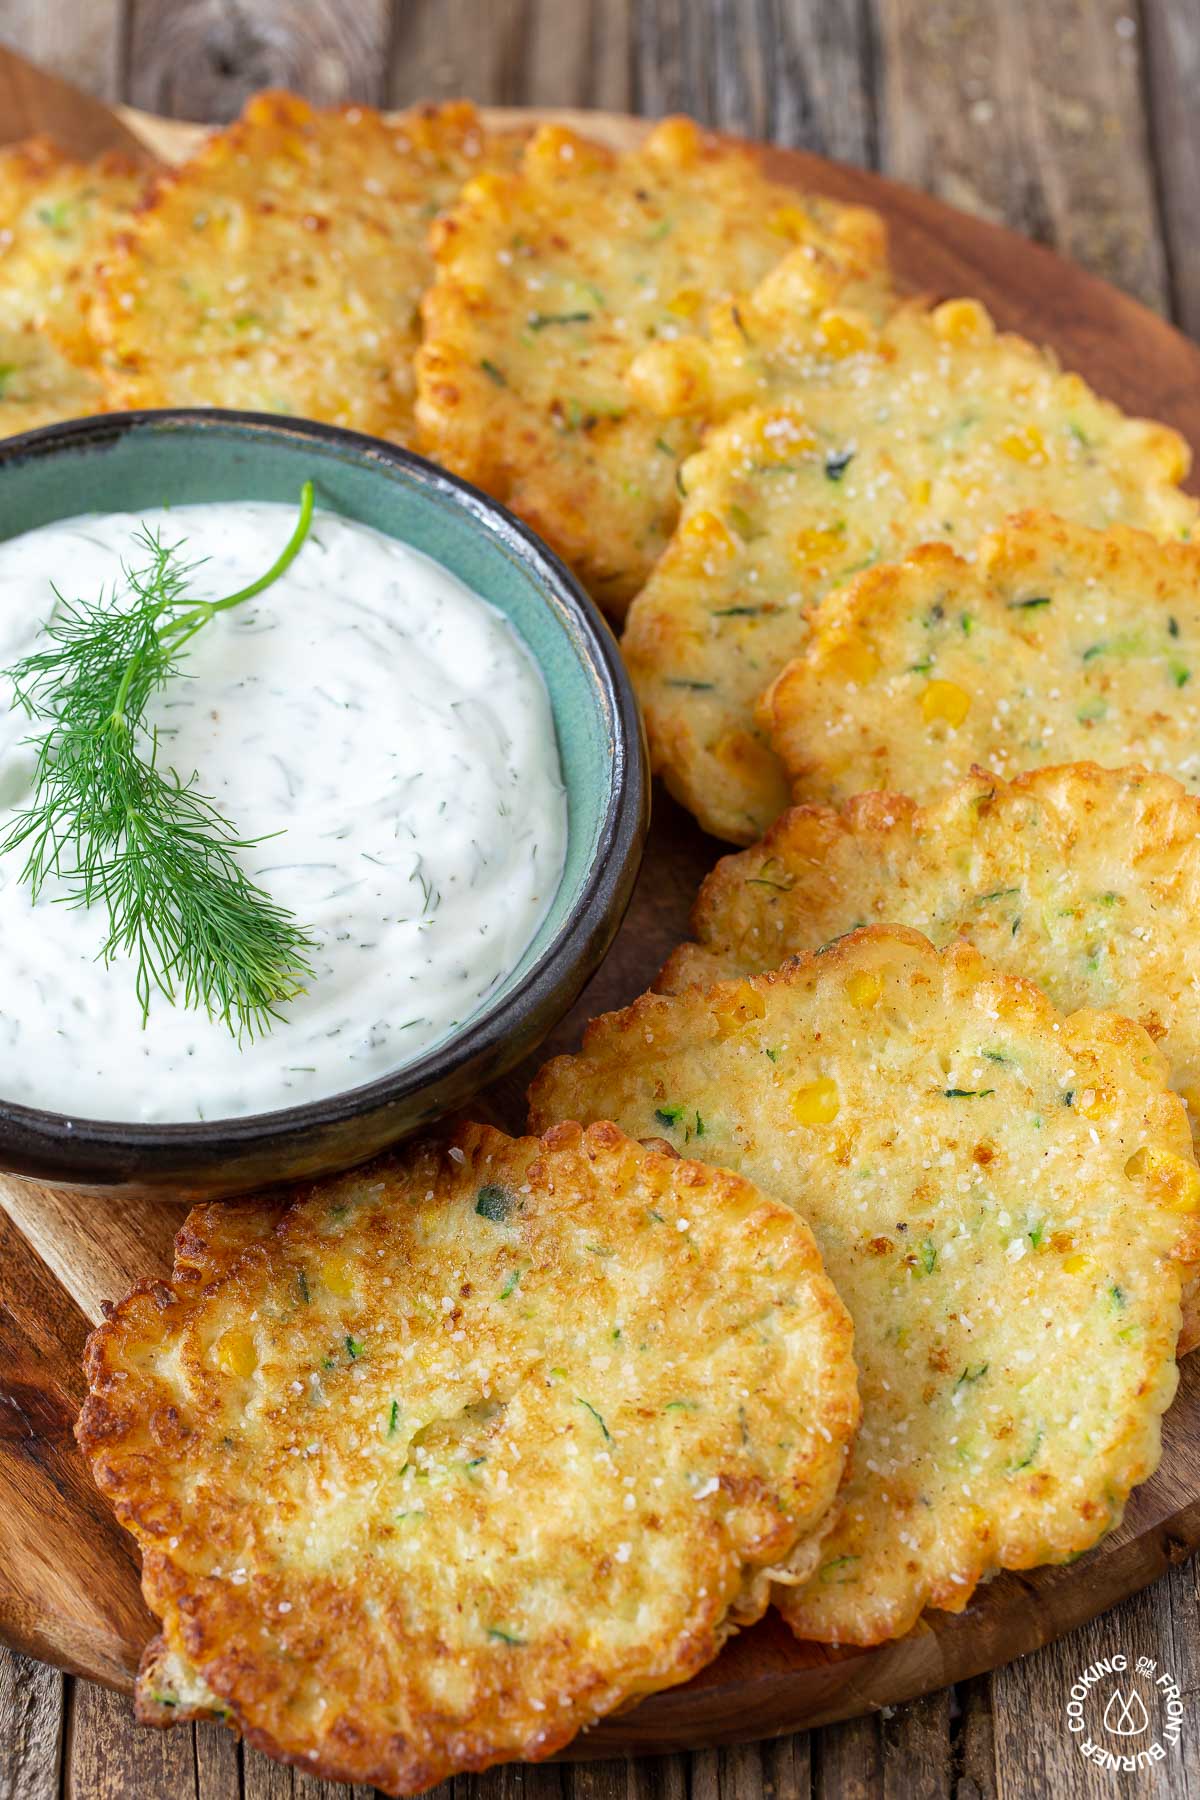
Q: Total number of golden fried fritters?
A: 8